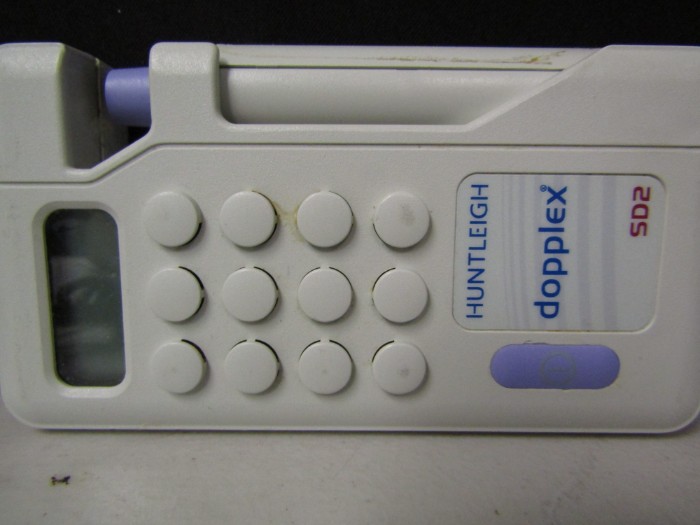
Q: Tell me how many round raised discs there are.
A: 12